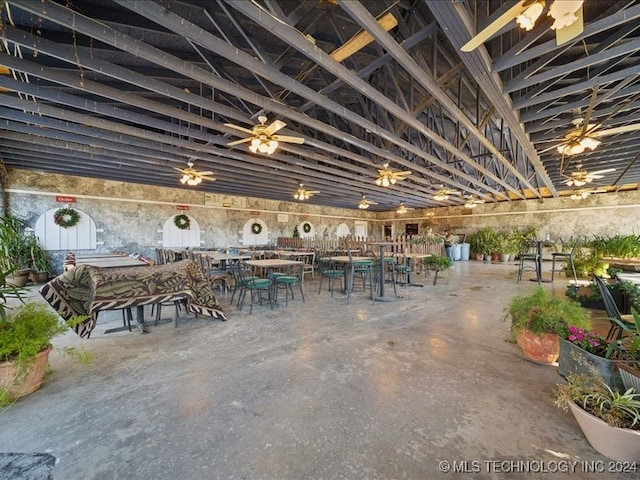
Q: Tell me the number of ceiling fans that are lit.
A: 12